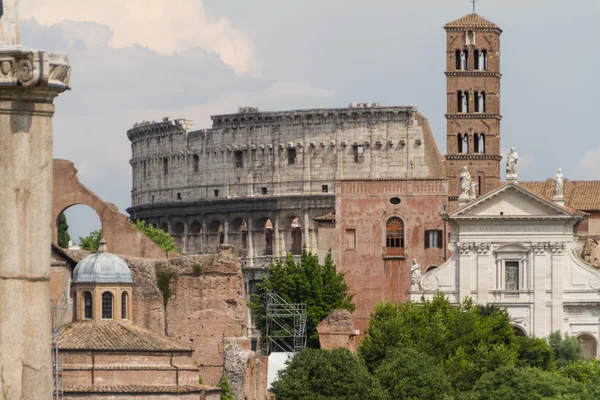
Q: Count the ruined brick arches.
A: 1